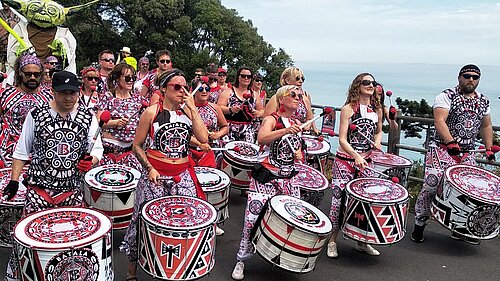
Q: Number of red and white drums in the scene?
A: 12